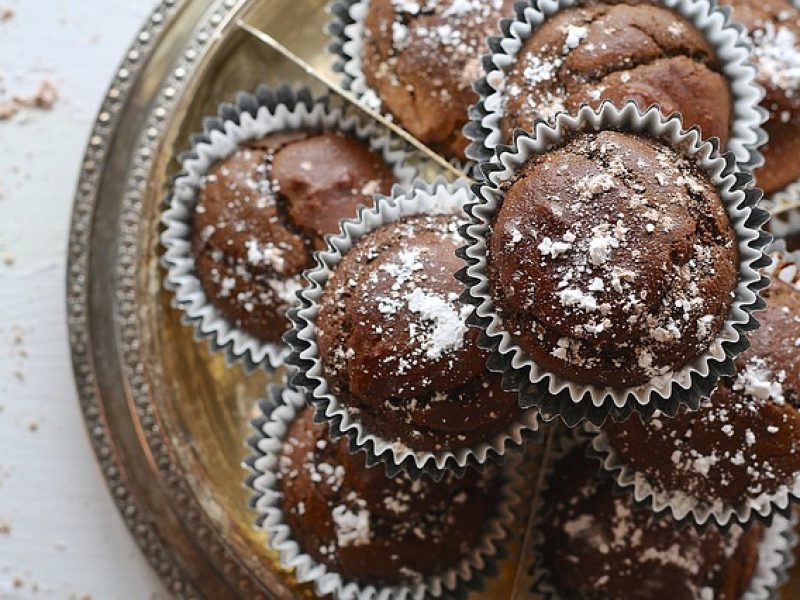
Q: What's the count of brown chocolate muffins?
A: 9